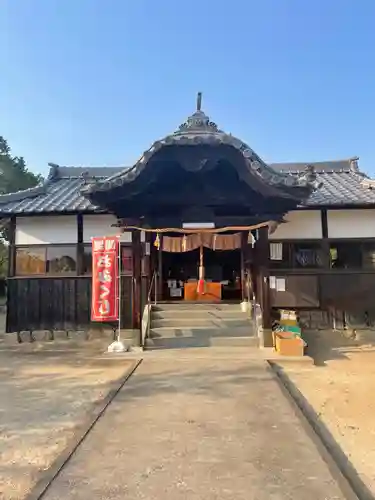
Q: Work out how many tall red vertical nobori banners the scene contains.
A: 1